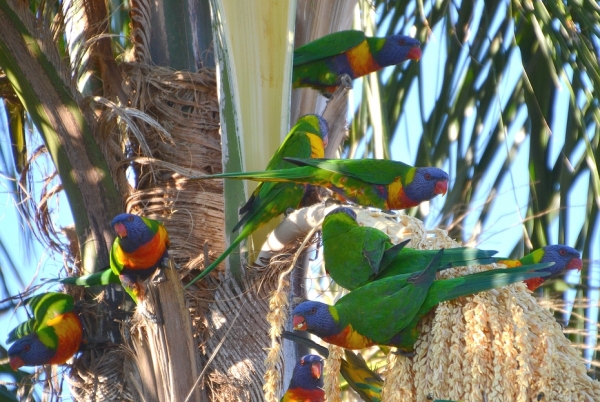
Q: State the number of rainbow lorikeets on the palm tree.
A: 9